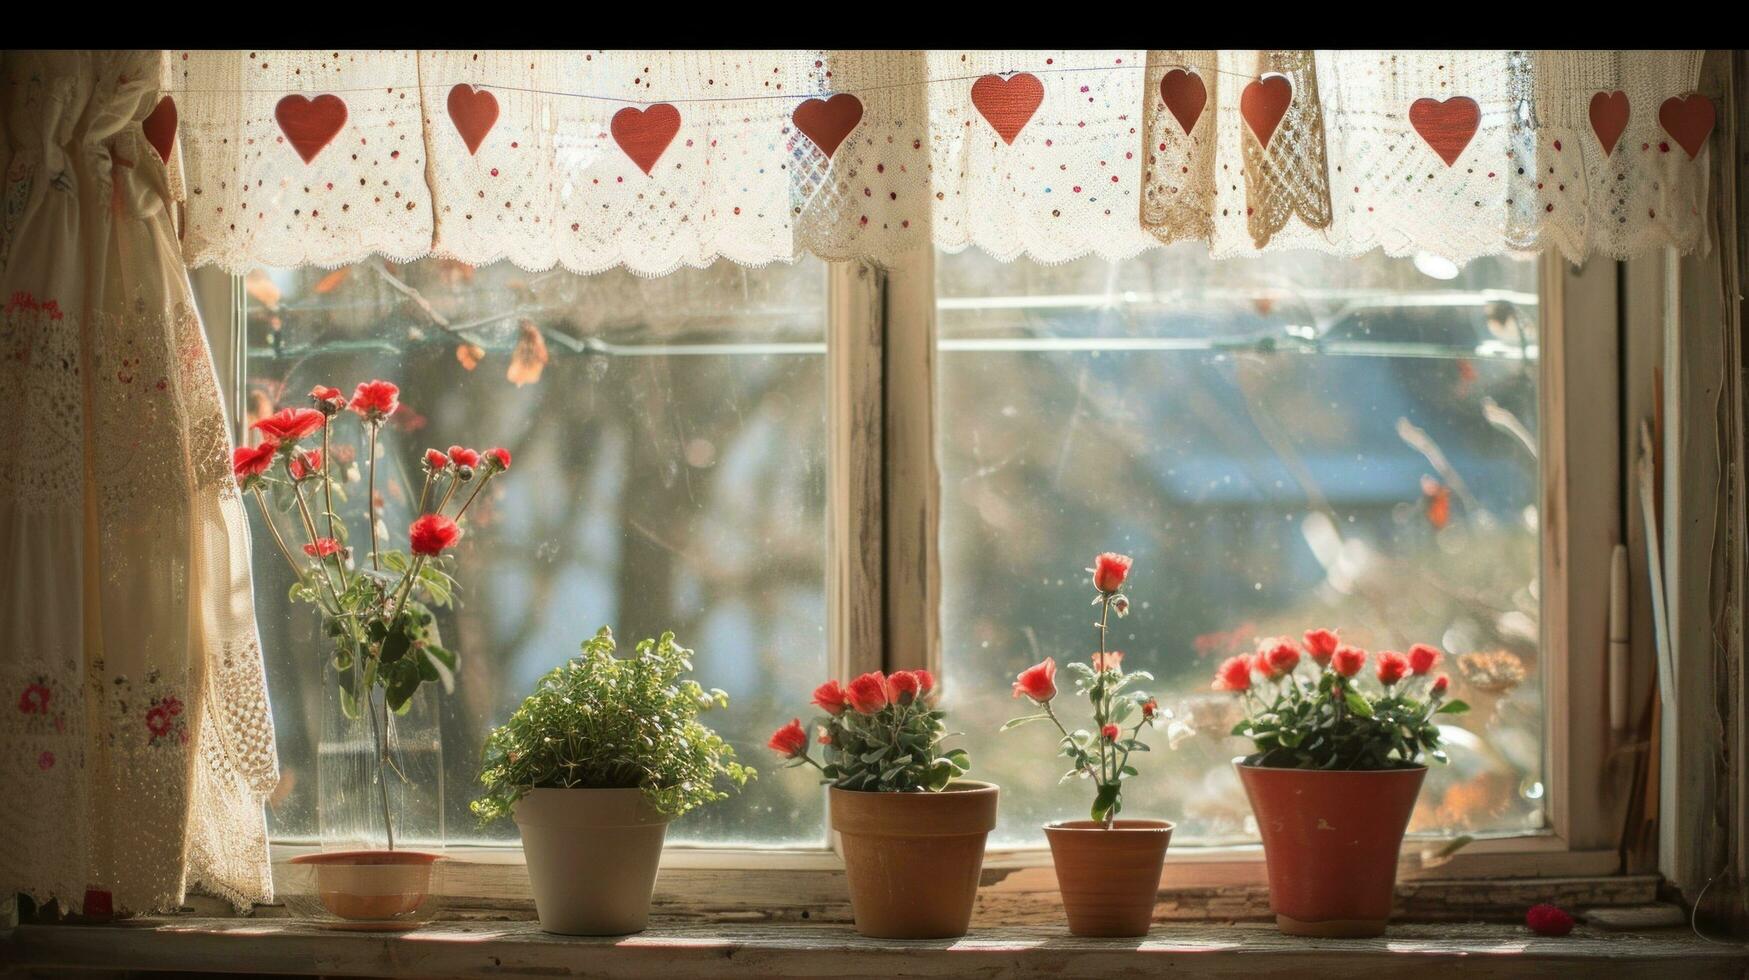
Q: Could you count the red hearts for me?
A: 11